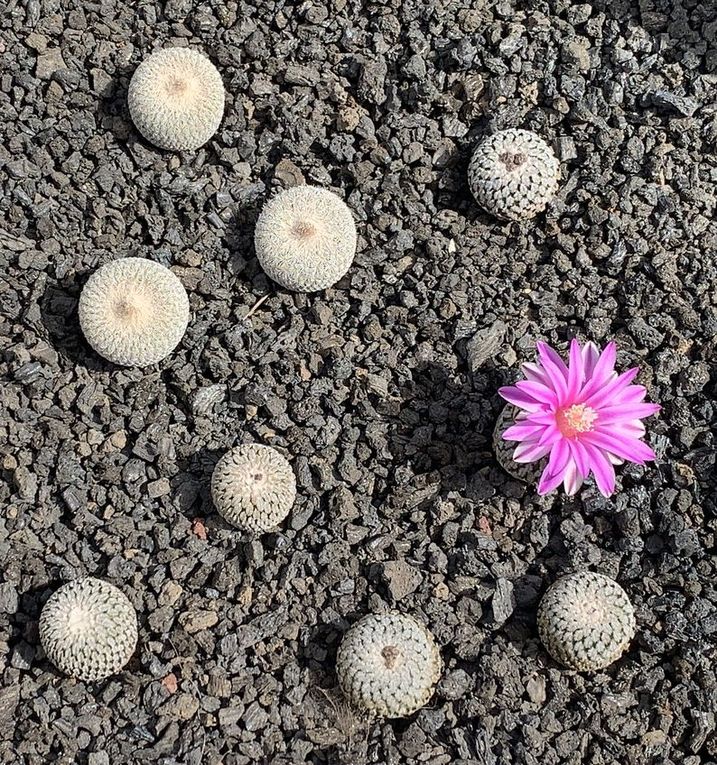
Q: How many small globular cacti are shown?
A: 9